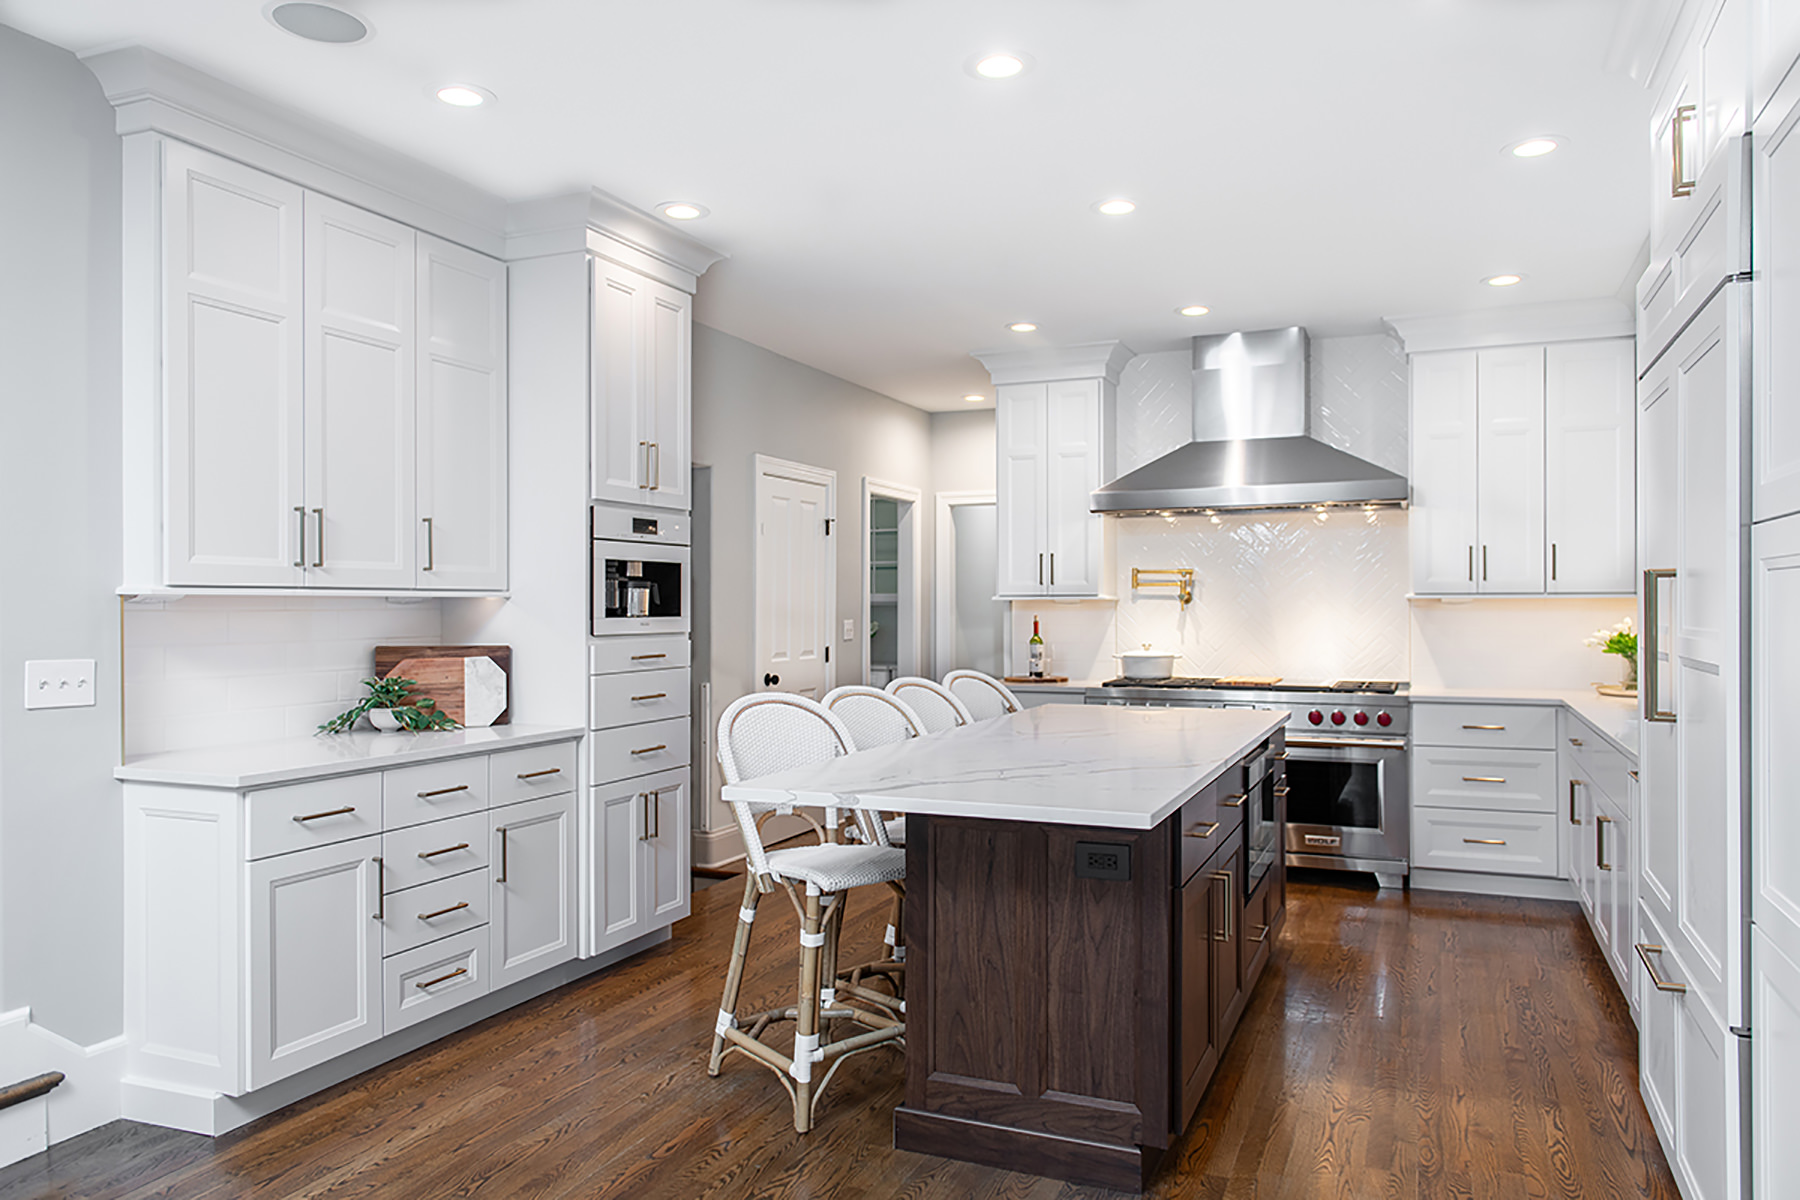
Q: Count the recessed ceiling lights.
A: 9